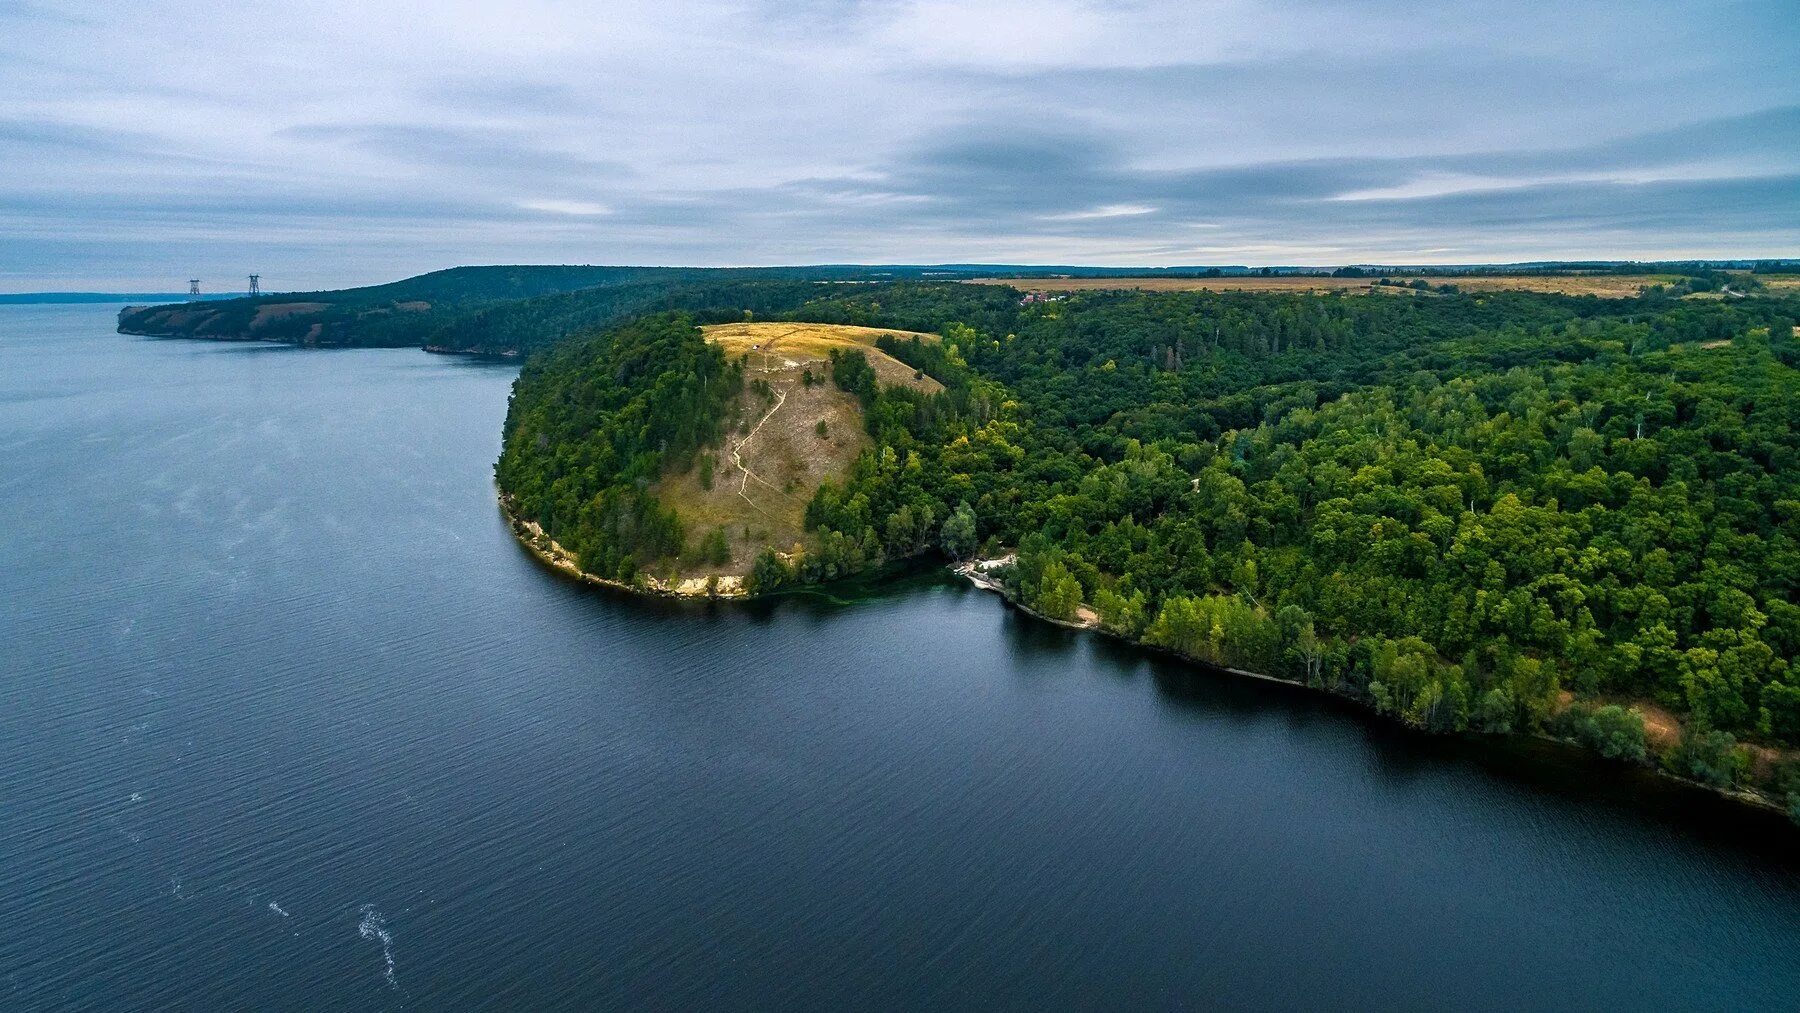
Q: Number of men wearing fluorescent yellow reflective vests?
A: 0